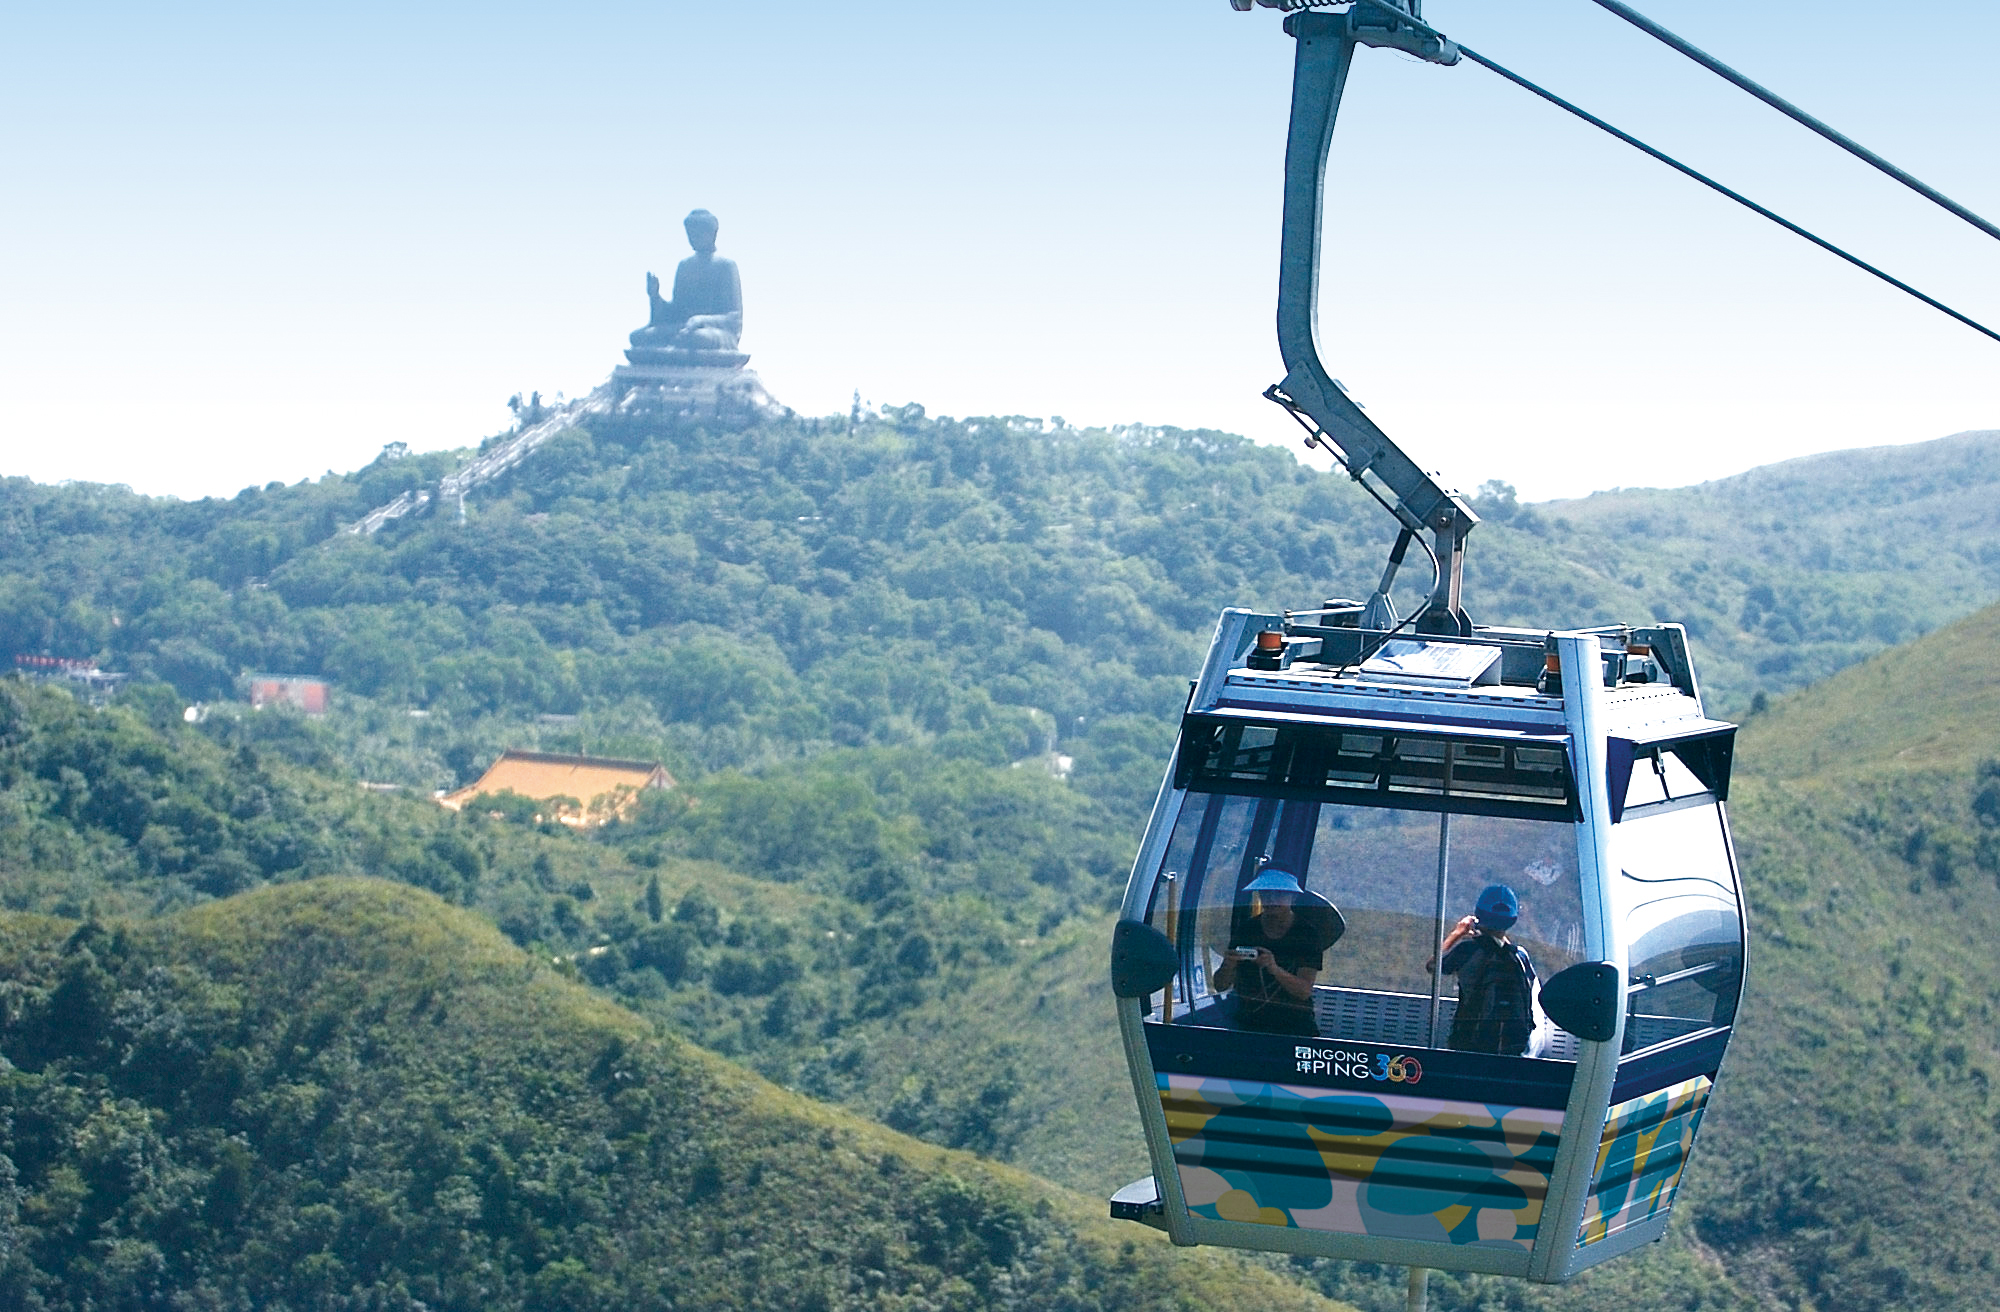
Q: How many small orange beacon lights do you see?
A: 3